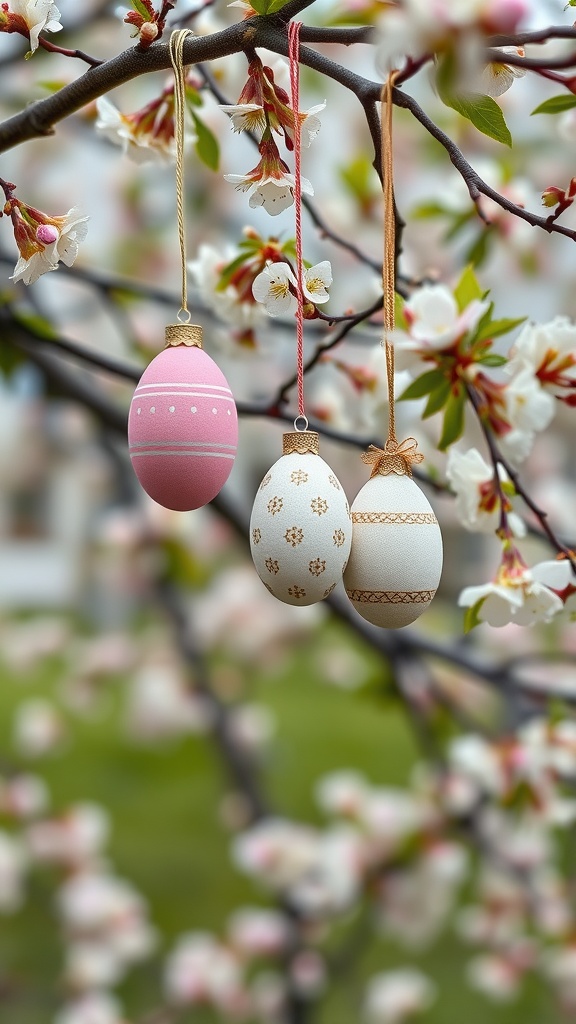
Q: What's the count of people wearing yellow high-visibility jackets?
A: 0